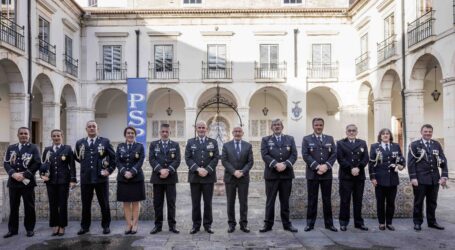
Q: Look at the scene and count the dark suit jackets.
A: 12